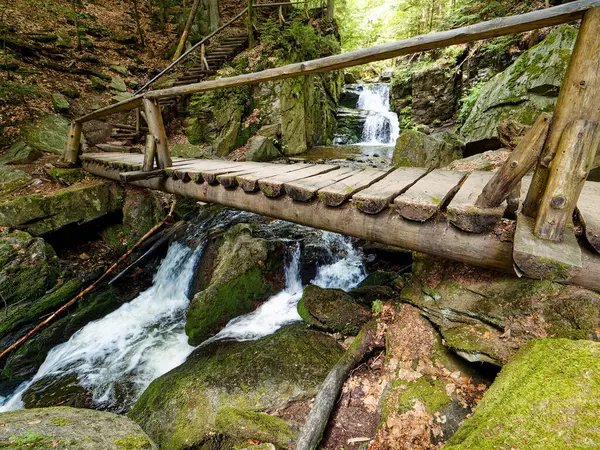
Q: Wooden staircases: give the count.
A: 1